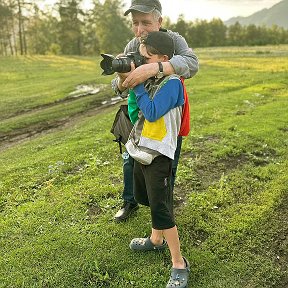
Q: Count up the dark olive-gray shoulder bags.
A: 1